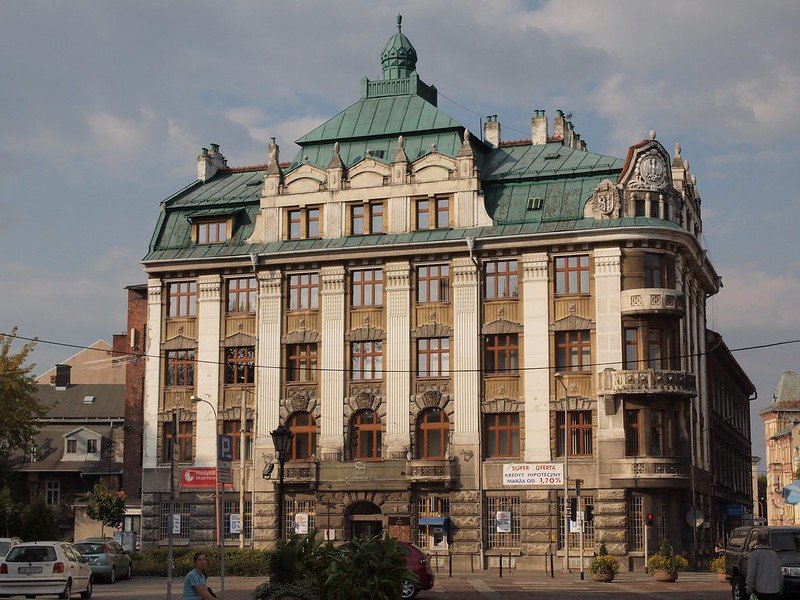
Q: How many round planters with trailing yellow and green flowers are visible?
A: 3